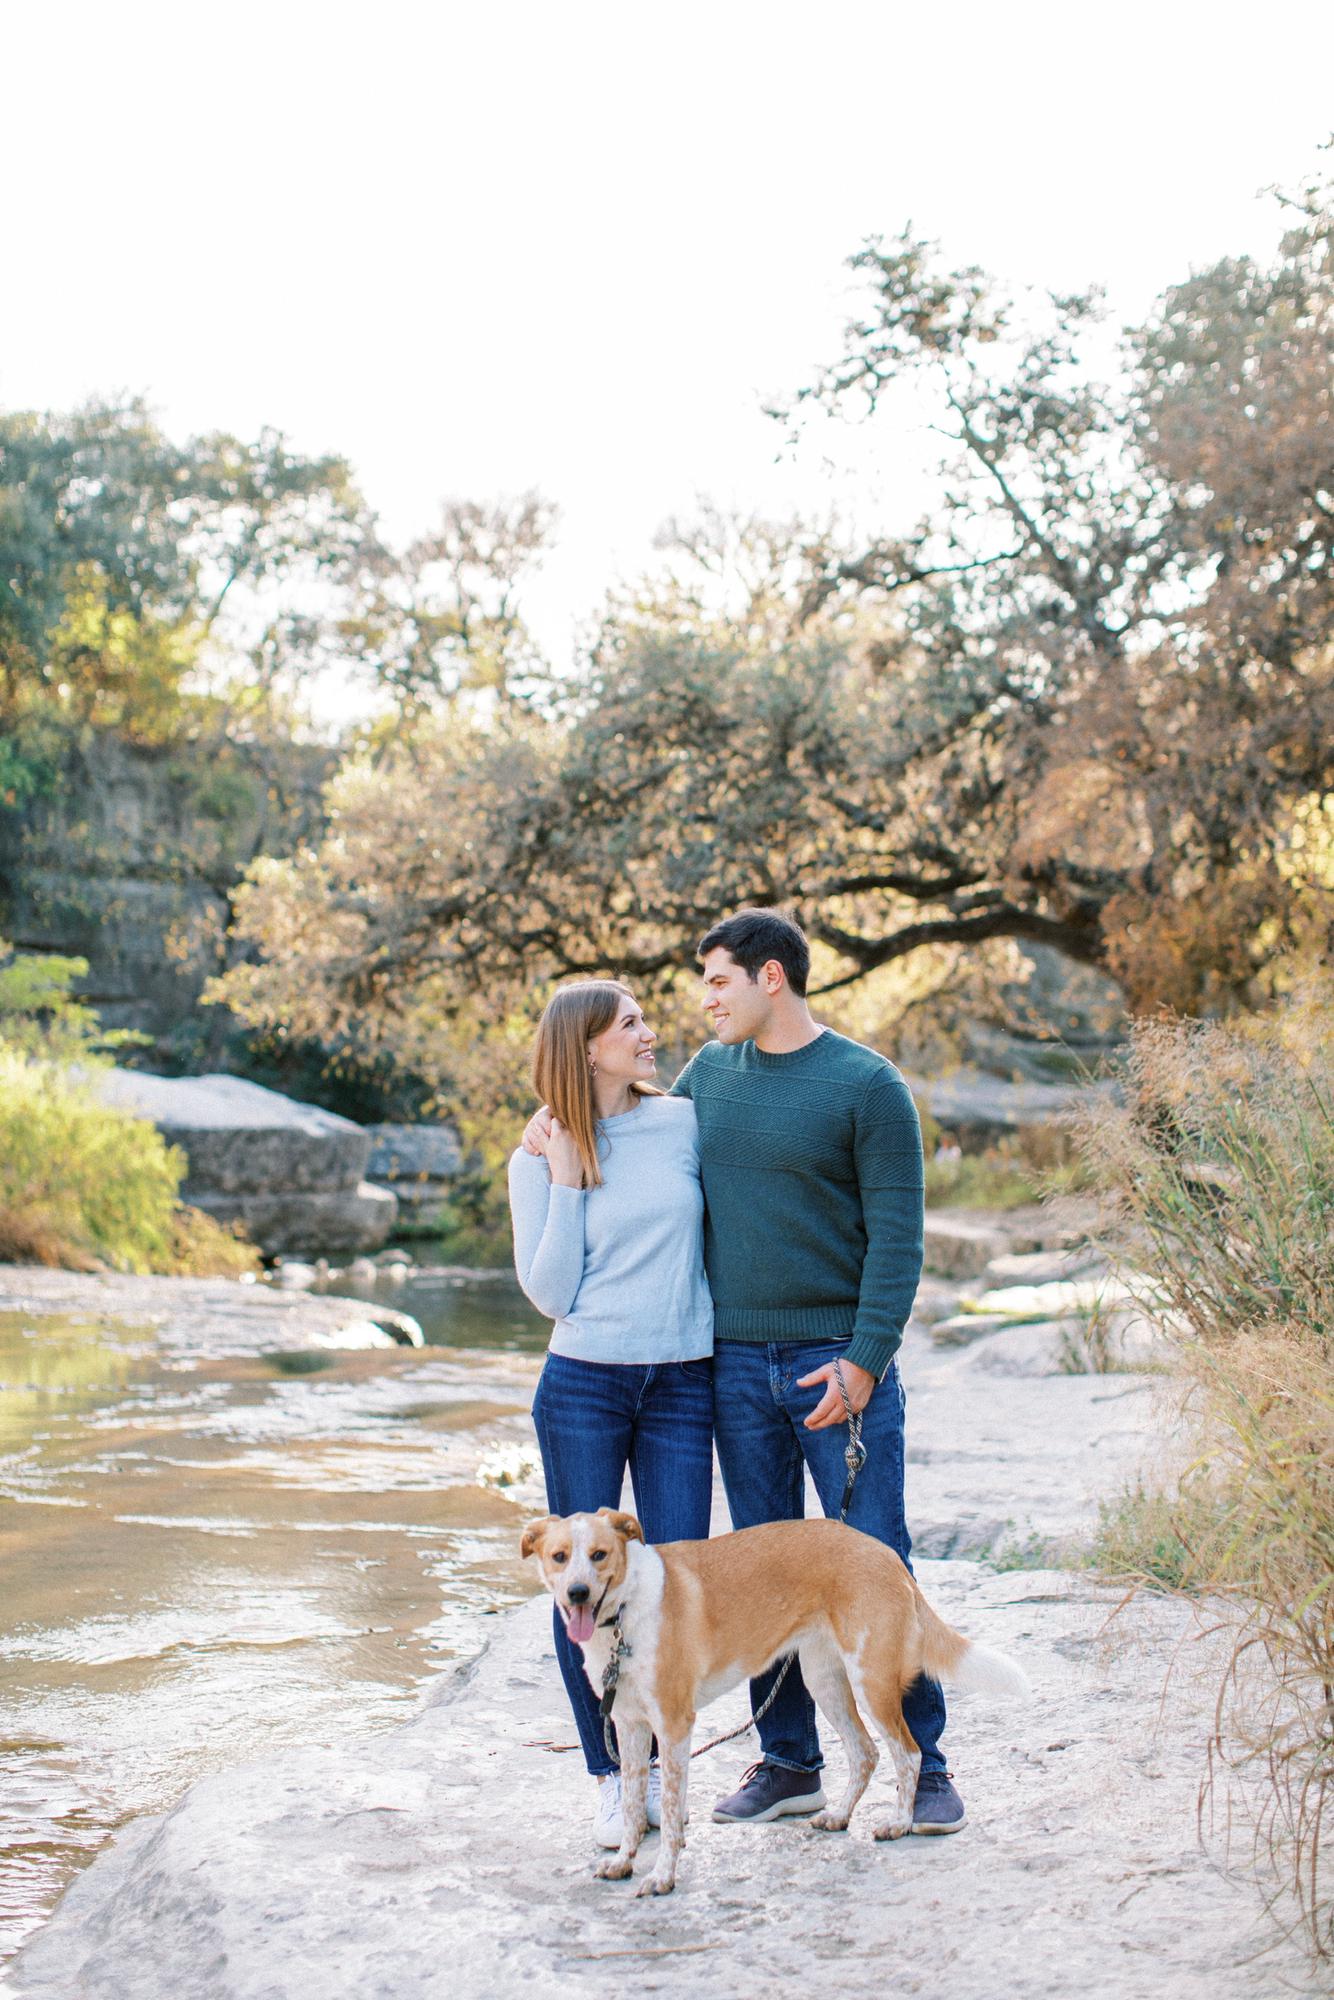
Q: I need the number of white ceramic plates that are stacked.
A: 0